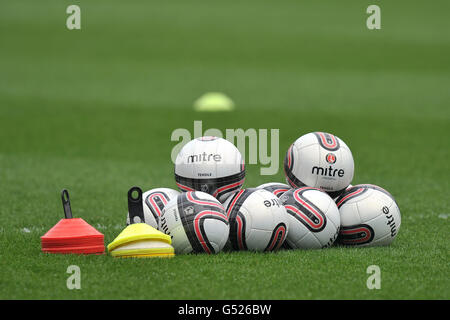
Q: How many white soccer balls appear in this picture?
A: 8